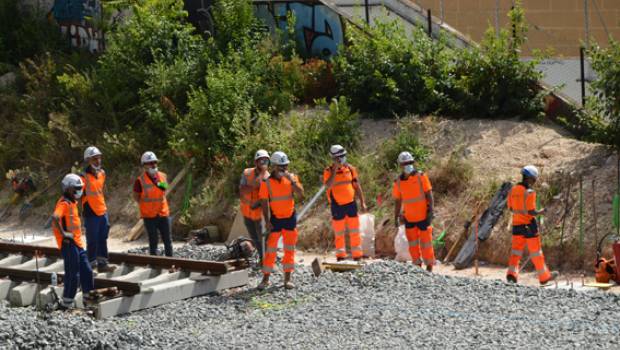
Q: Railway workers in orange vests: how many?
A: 8